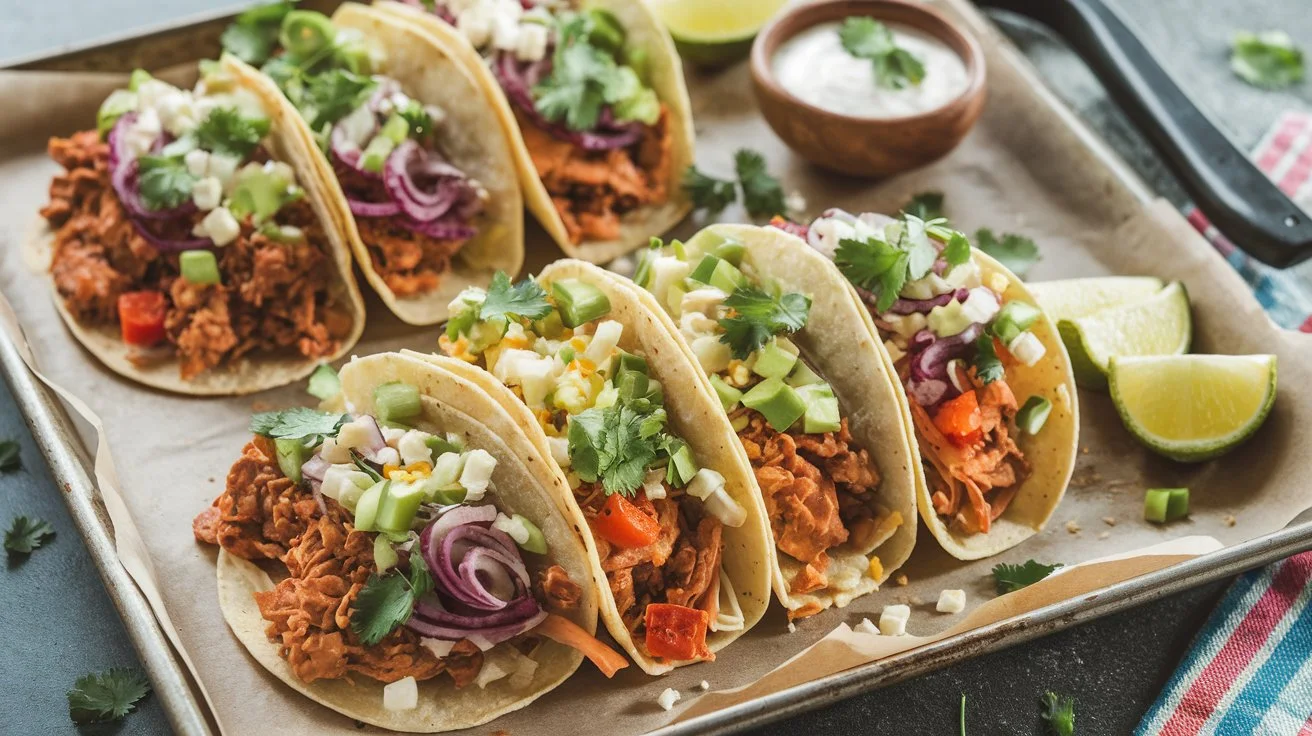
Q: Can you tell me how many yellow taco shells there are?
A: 7